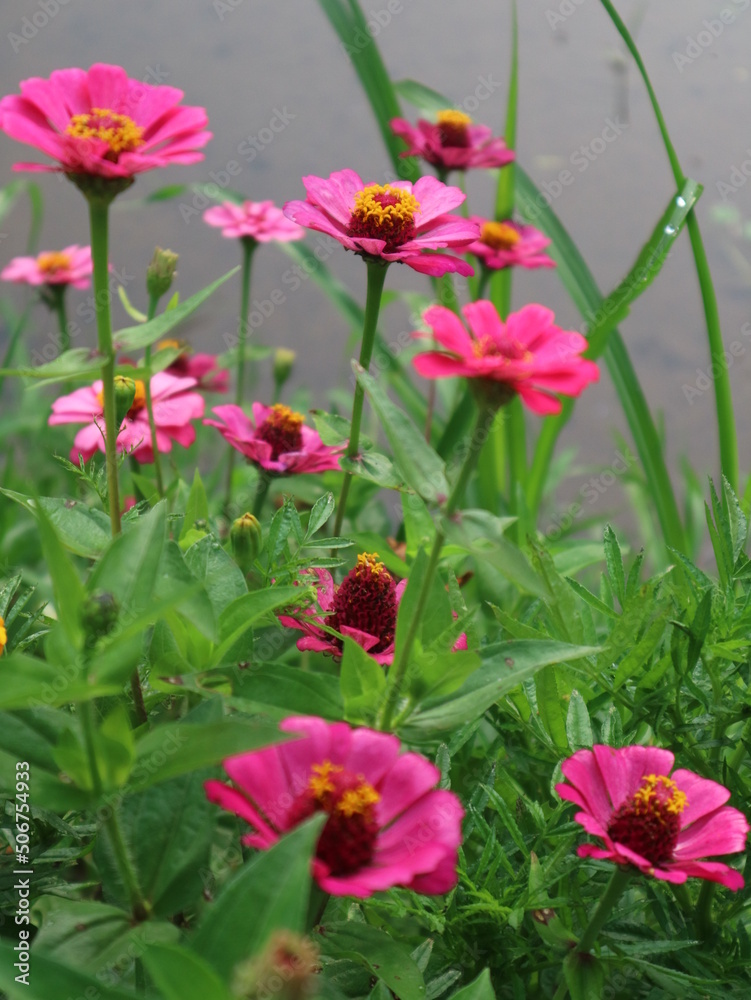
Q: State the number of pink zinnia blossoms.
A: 13